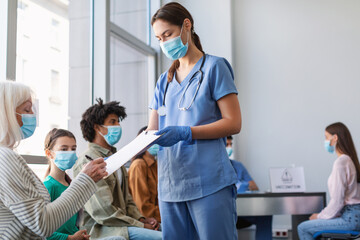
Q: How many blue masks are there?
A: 7